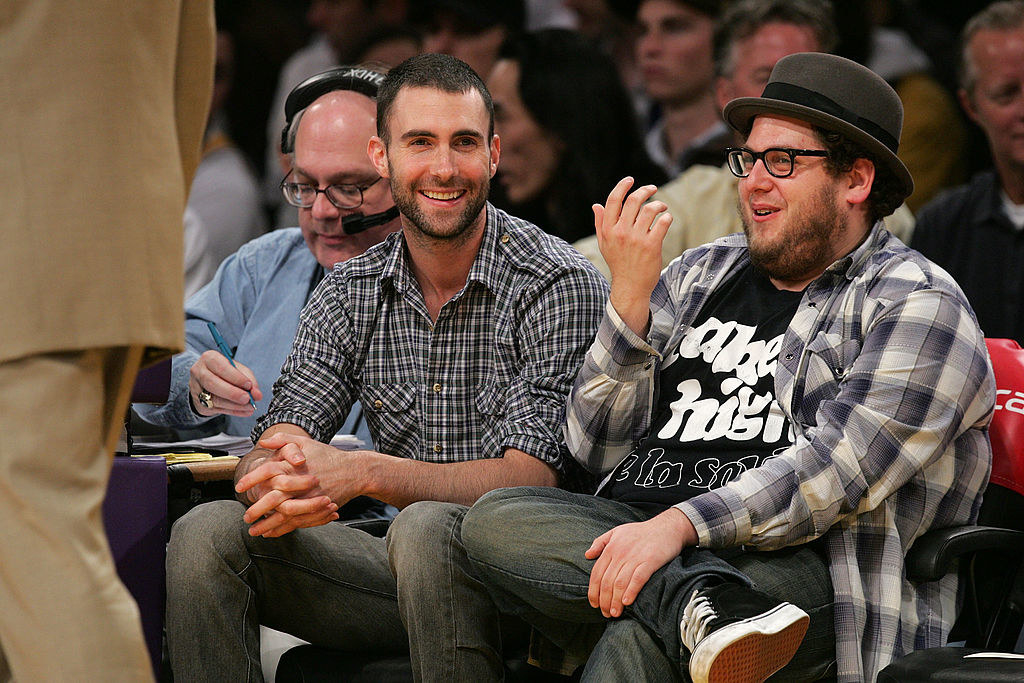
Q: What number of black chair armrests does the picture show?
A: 1